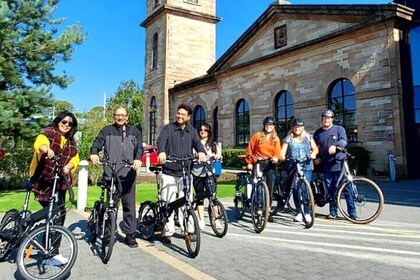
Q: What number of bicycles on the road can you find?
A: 7